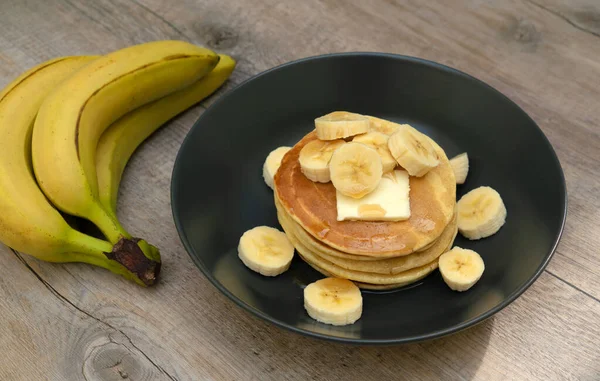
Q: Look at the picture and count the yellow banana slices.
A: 11